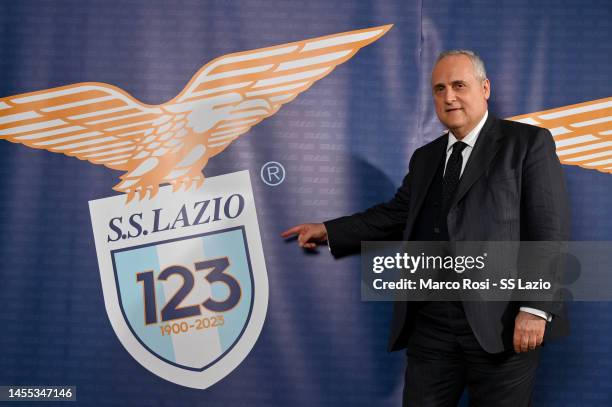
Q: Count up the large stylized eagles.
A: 2